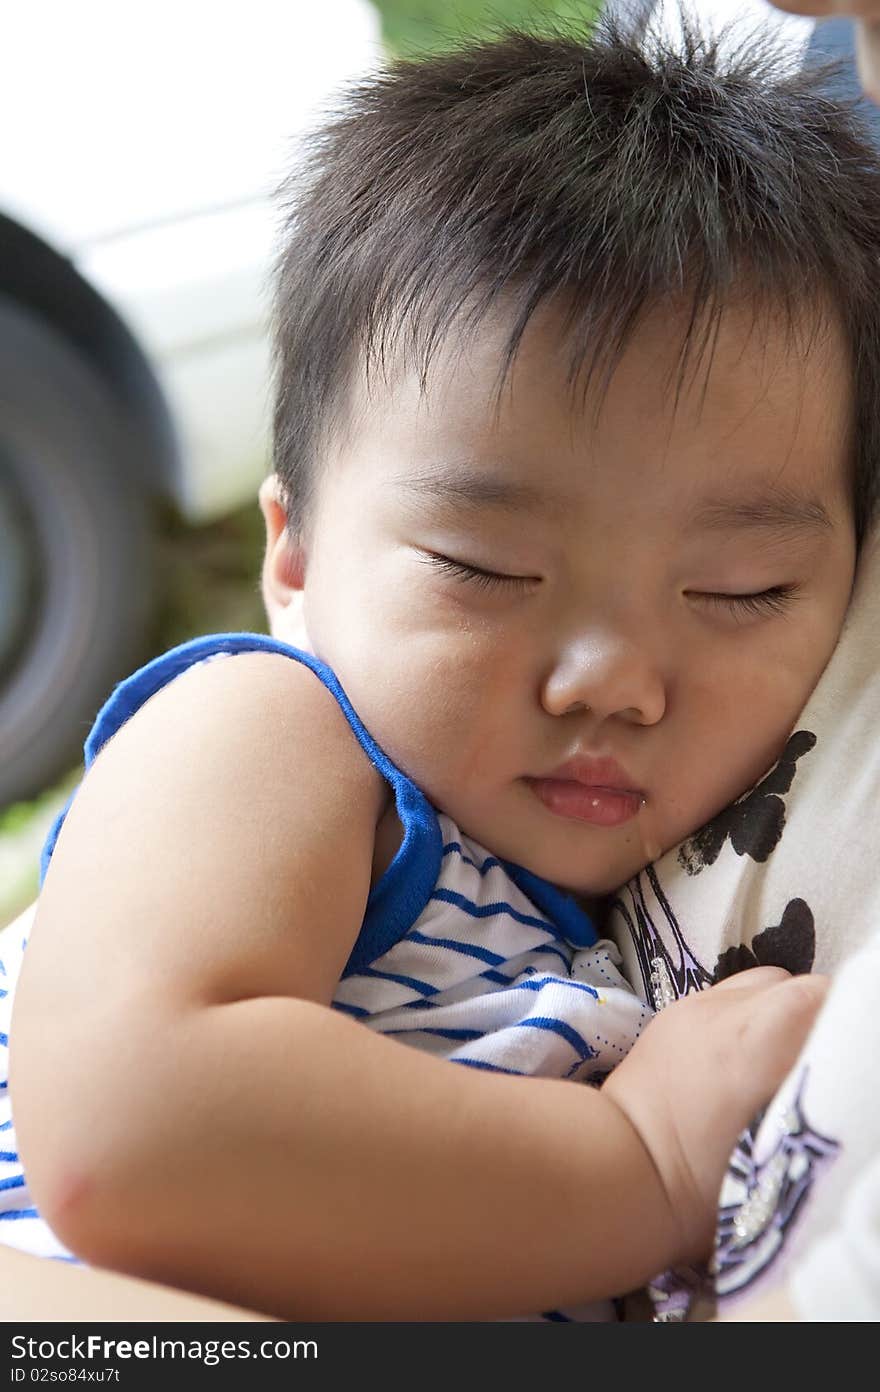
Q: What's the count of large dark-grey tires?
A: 1